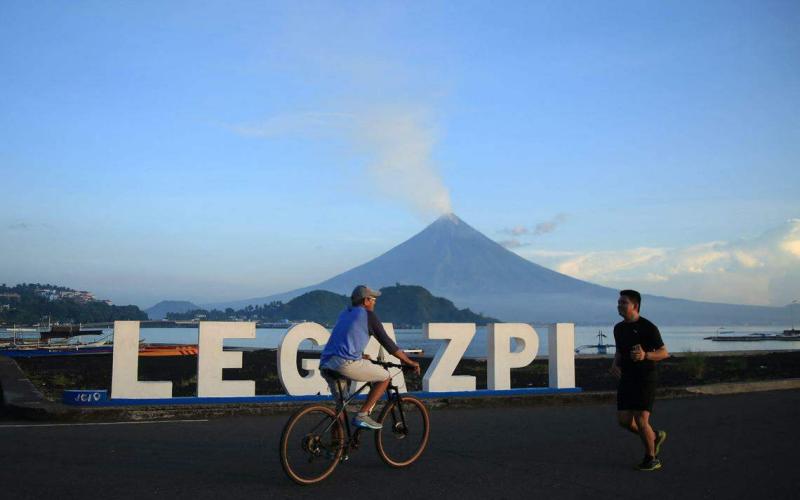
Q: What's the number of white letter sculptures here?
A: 7